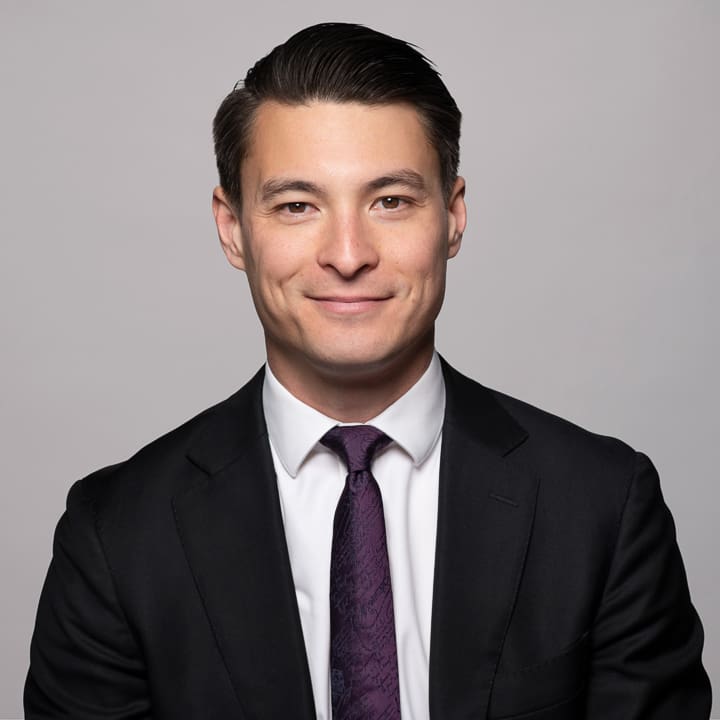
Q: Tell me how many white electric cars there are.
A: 0